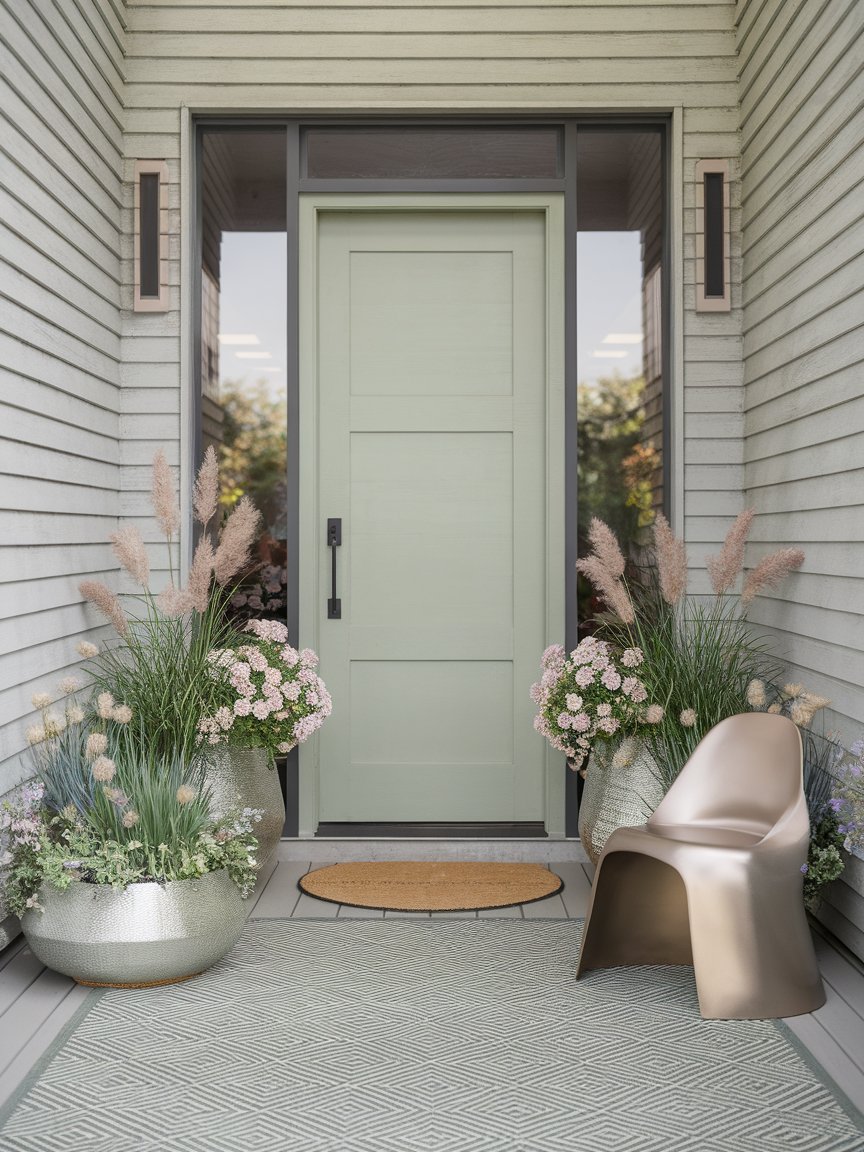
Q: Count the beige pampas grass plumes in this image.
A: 12